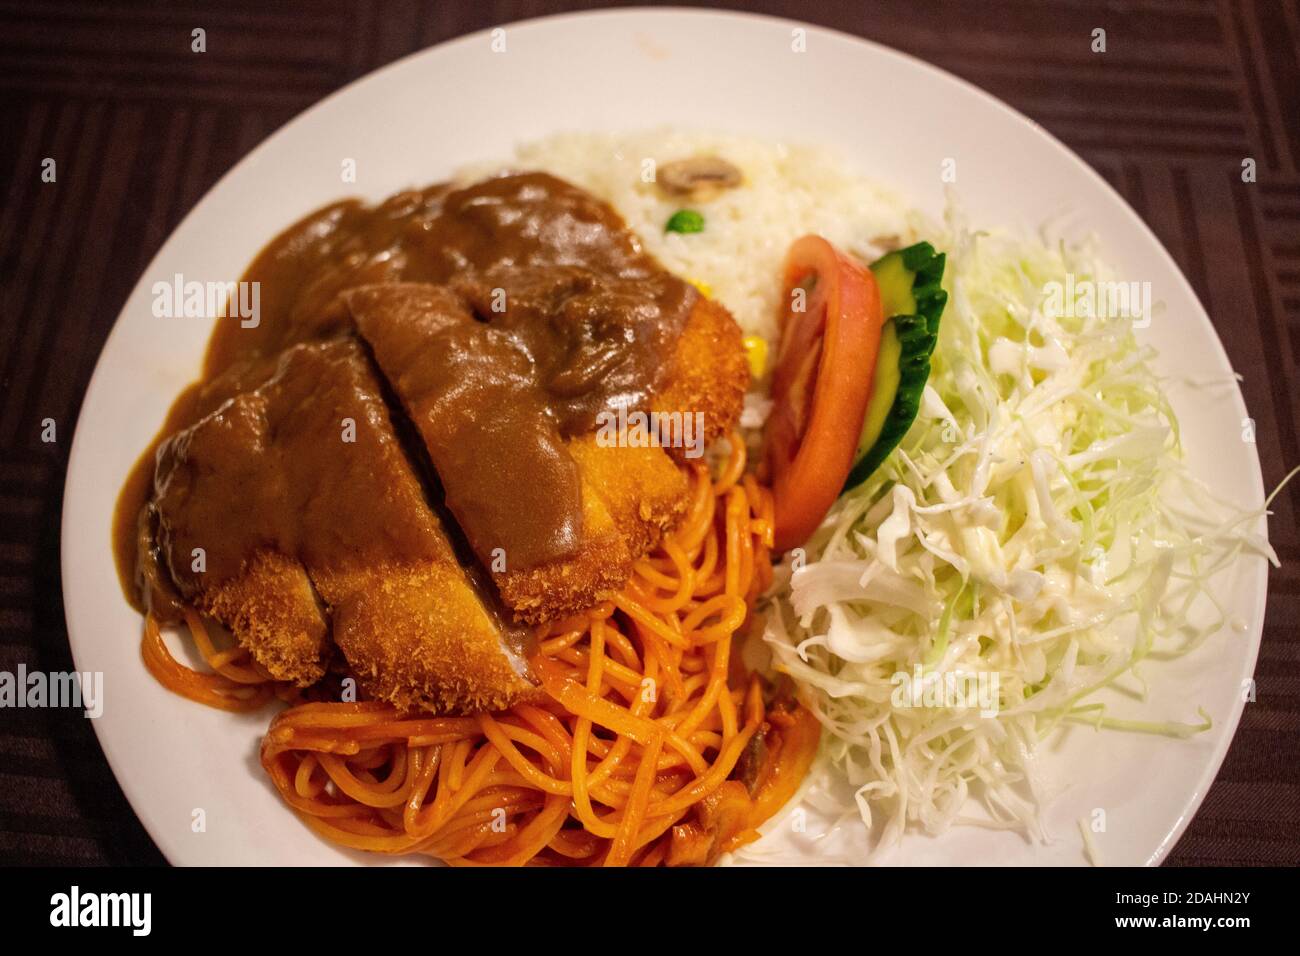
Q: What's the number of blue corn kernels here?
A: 0